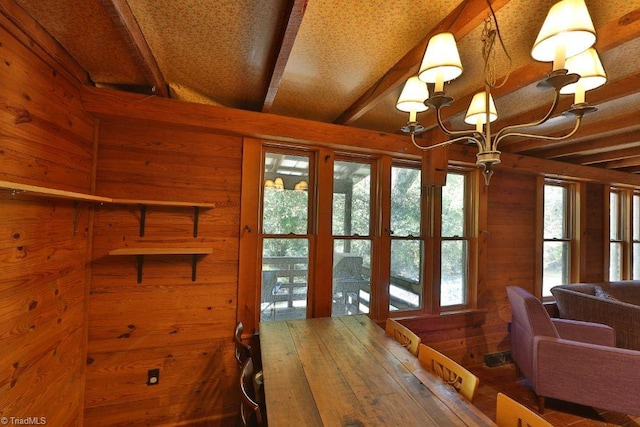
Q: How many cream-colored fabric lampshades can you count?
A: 5